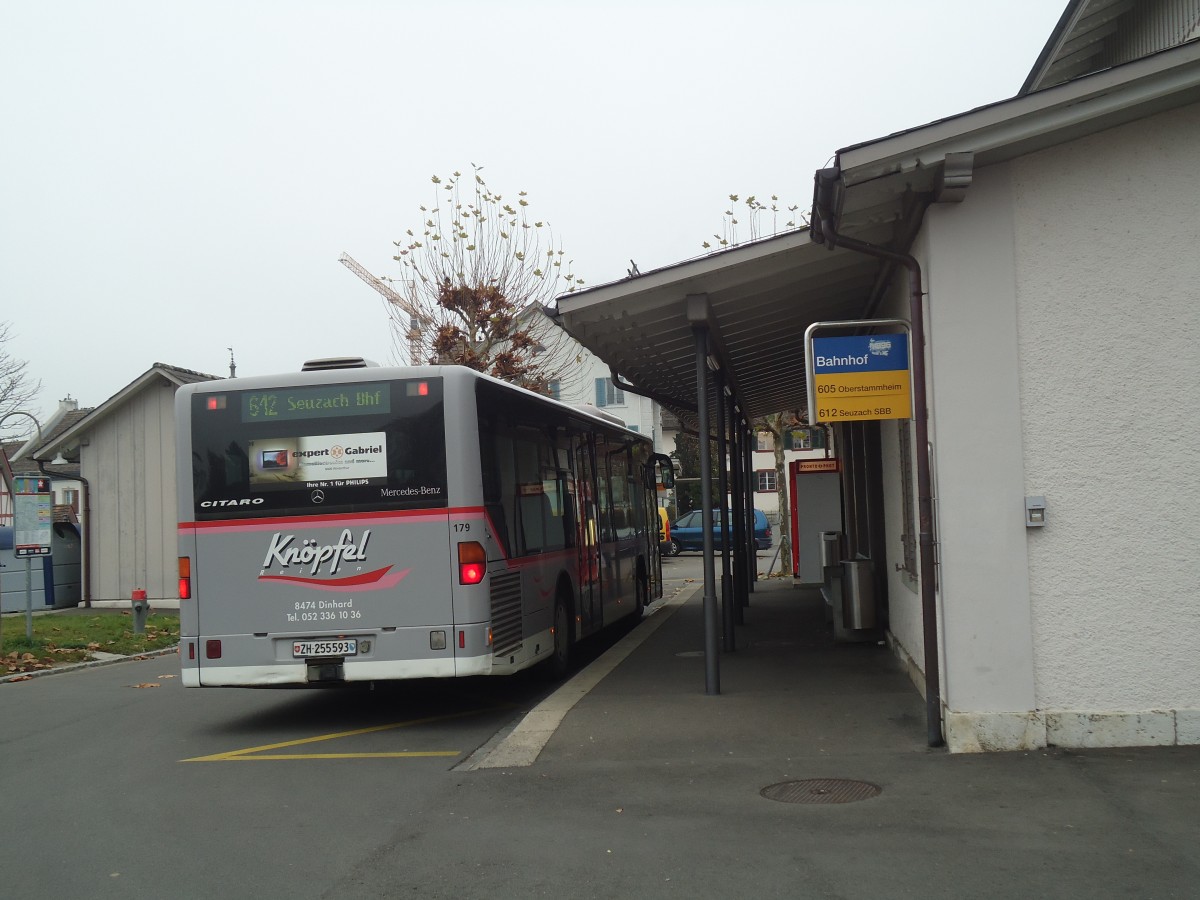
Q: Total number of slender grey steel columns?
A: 6